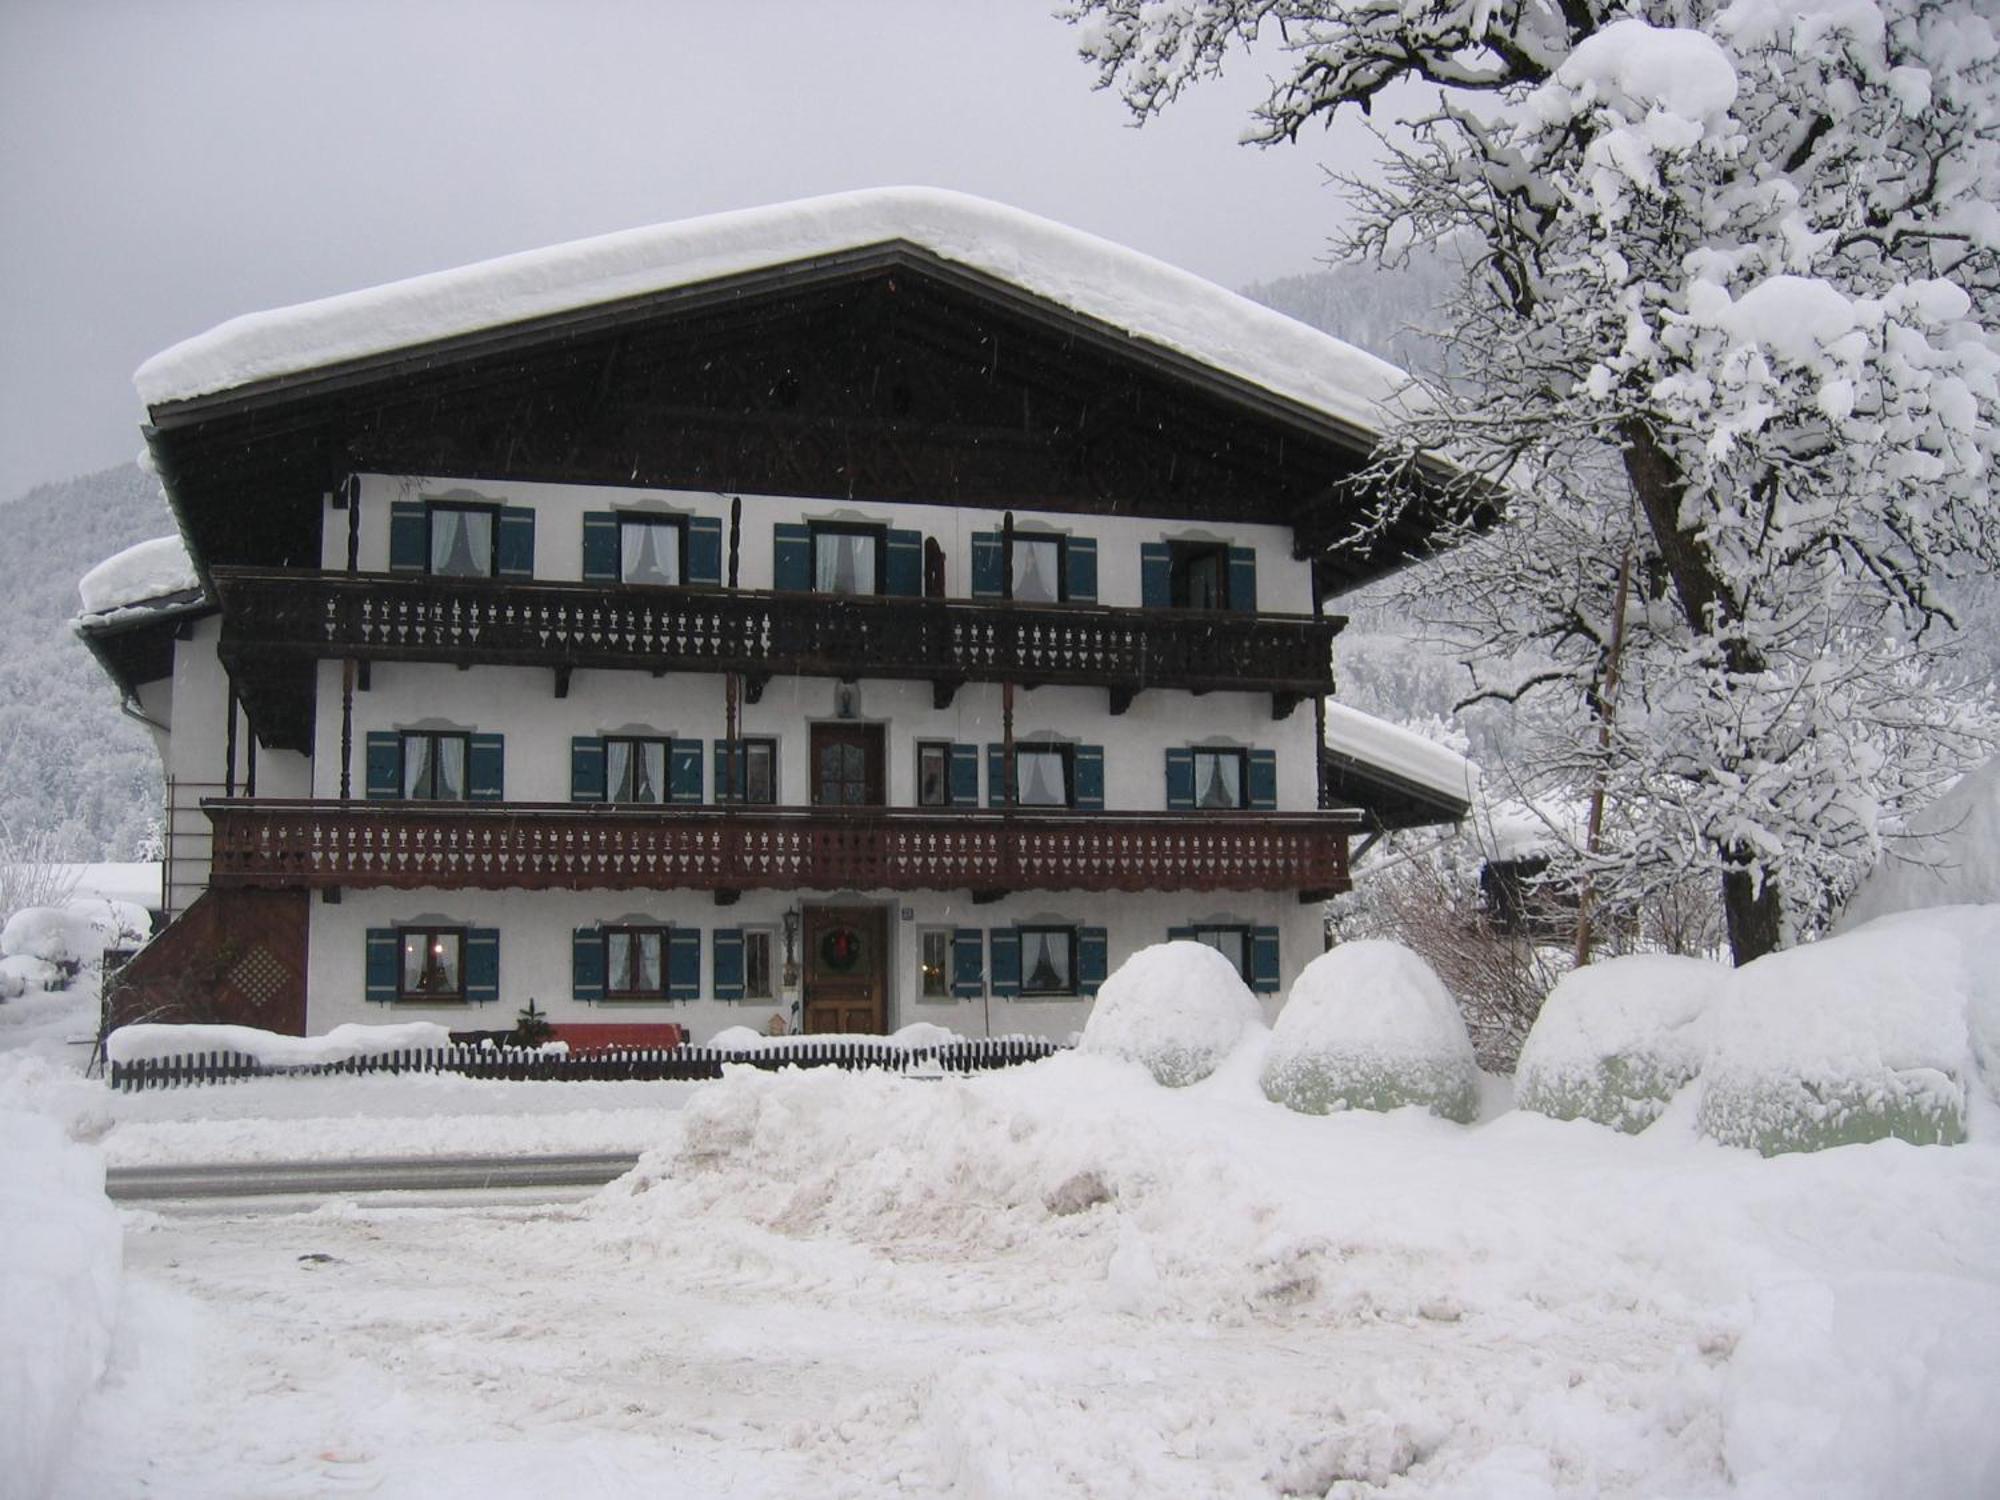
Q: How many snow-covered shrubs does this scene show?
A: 4